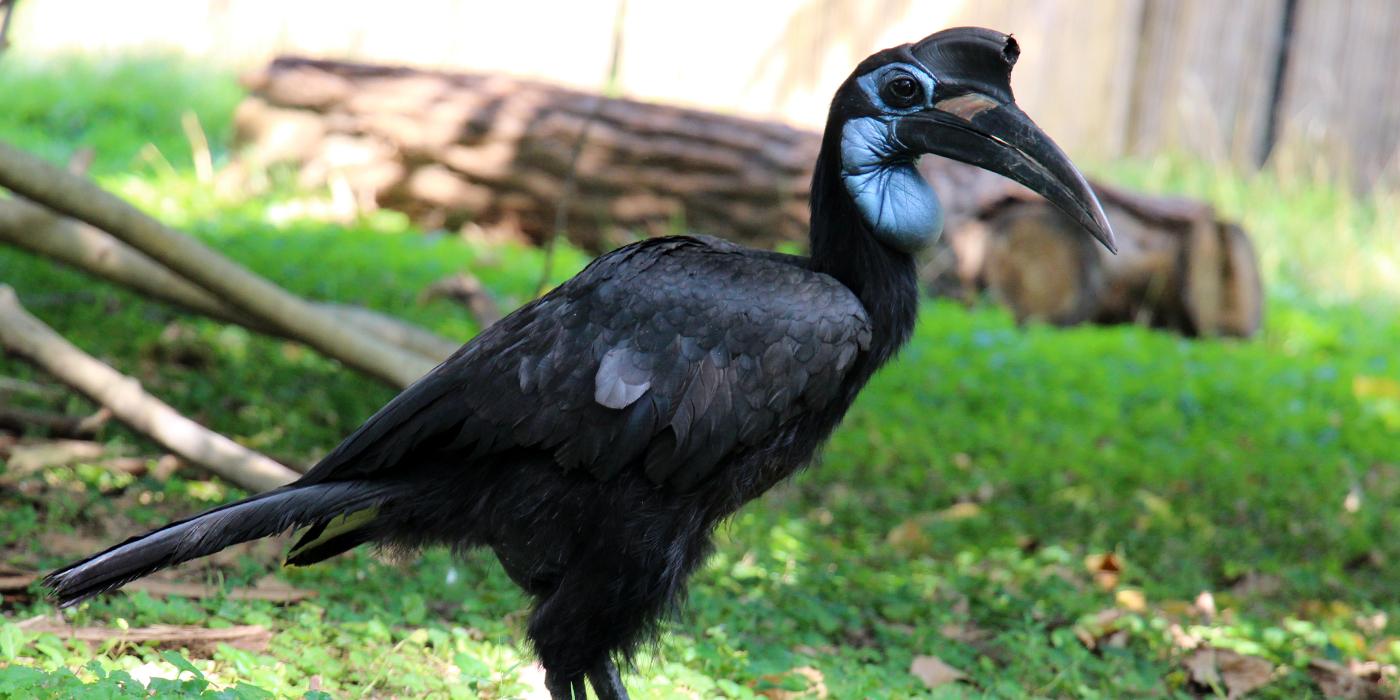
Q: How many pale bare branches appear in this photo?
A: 3